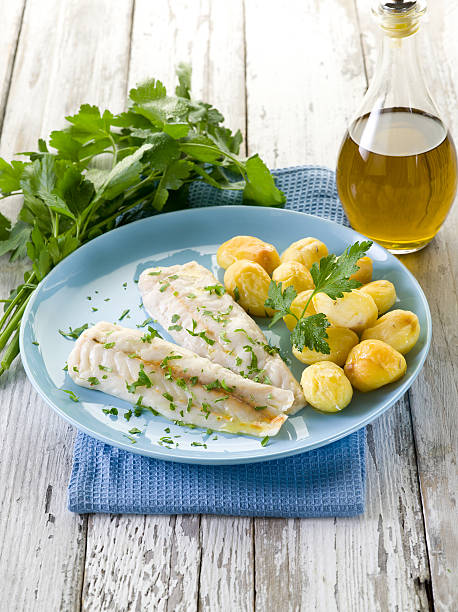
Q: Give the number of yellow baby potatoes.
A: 12